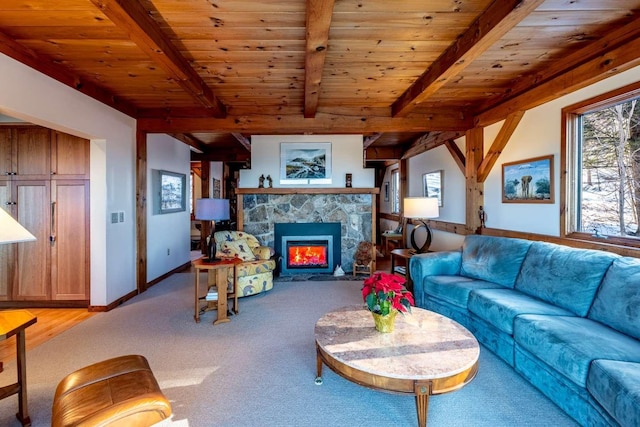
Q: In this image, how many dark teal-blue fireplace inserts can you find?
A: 1